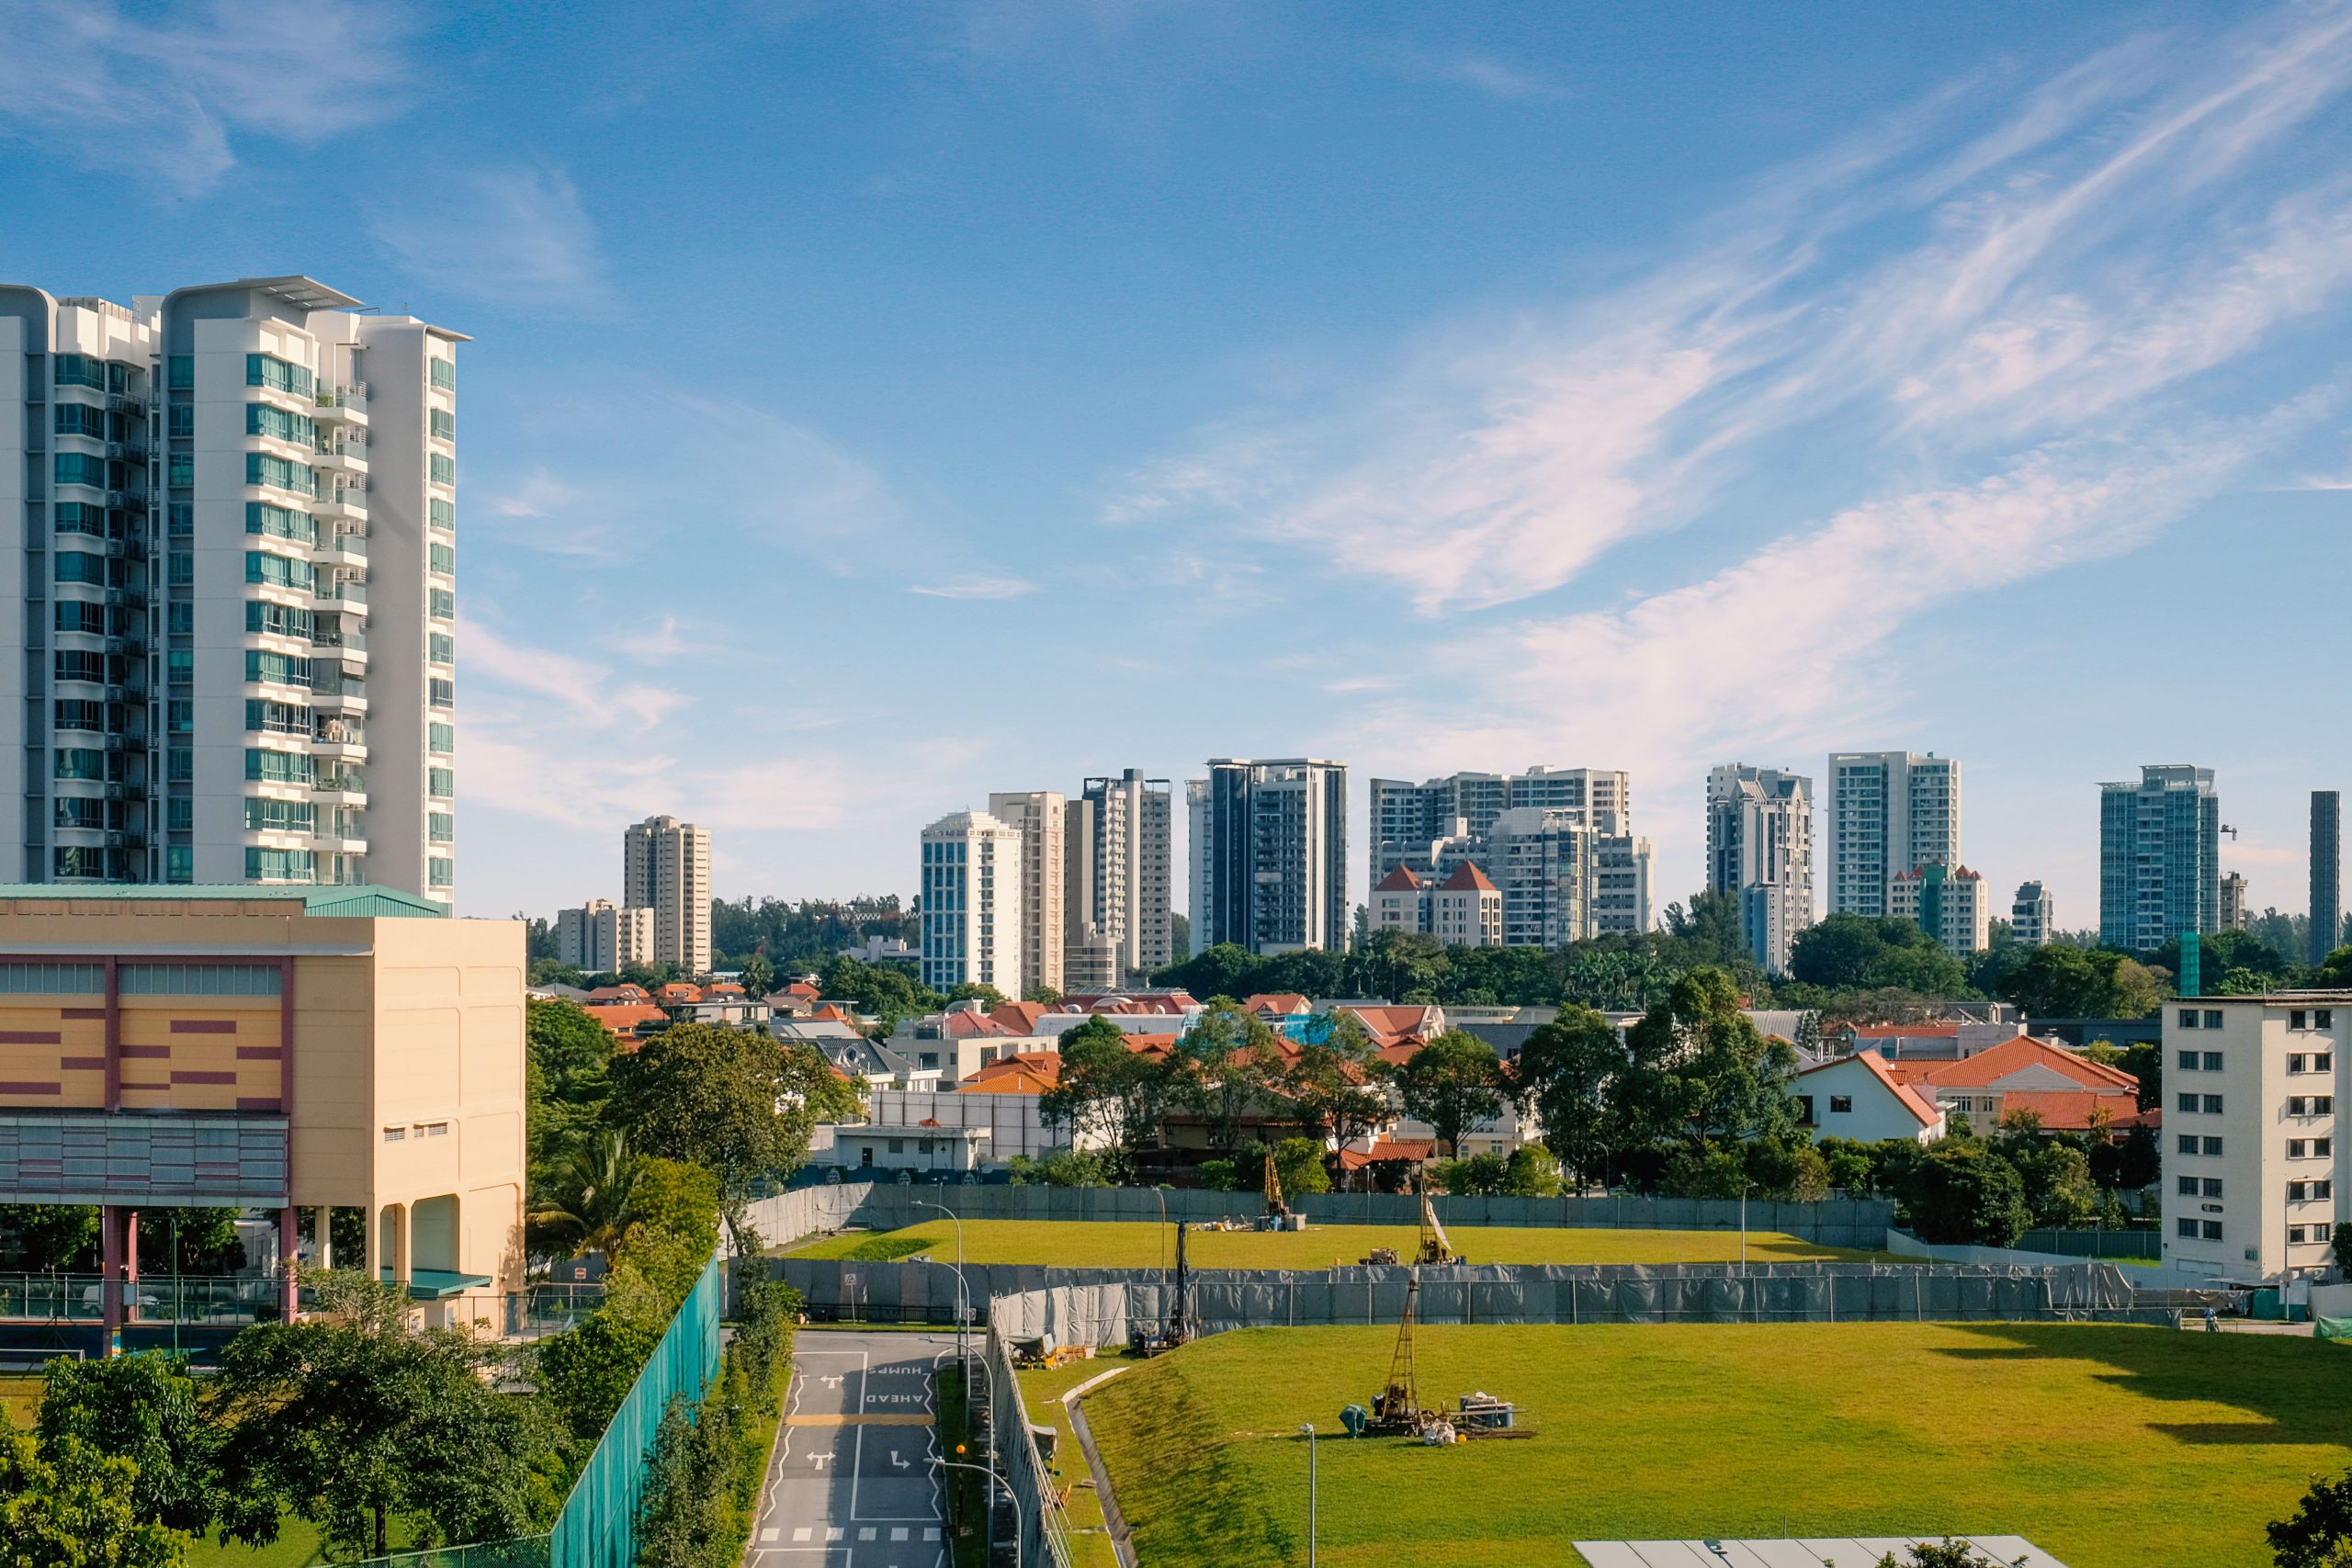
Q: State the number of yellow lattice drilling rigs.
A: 3